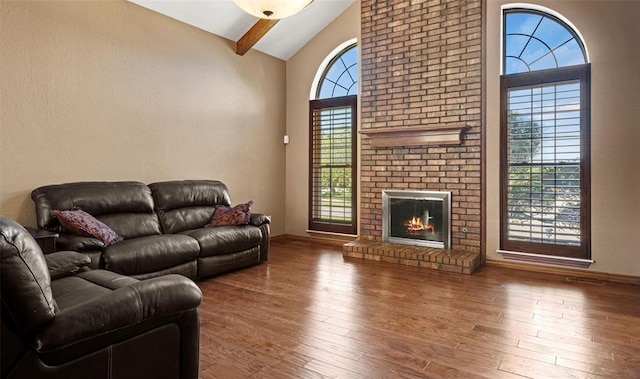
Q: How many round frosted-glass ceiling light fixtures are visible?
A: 1